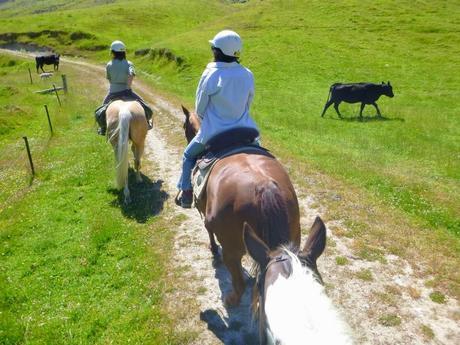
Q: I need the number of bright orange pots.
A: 0